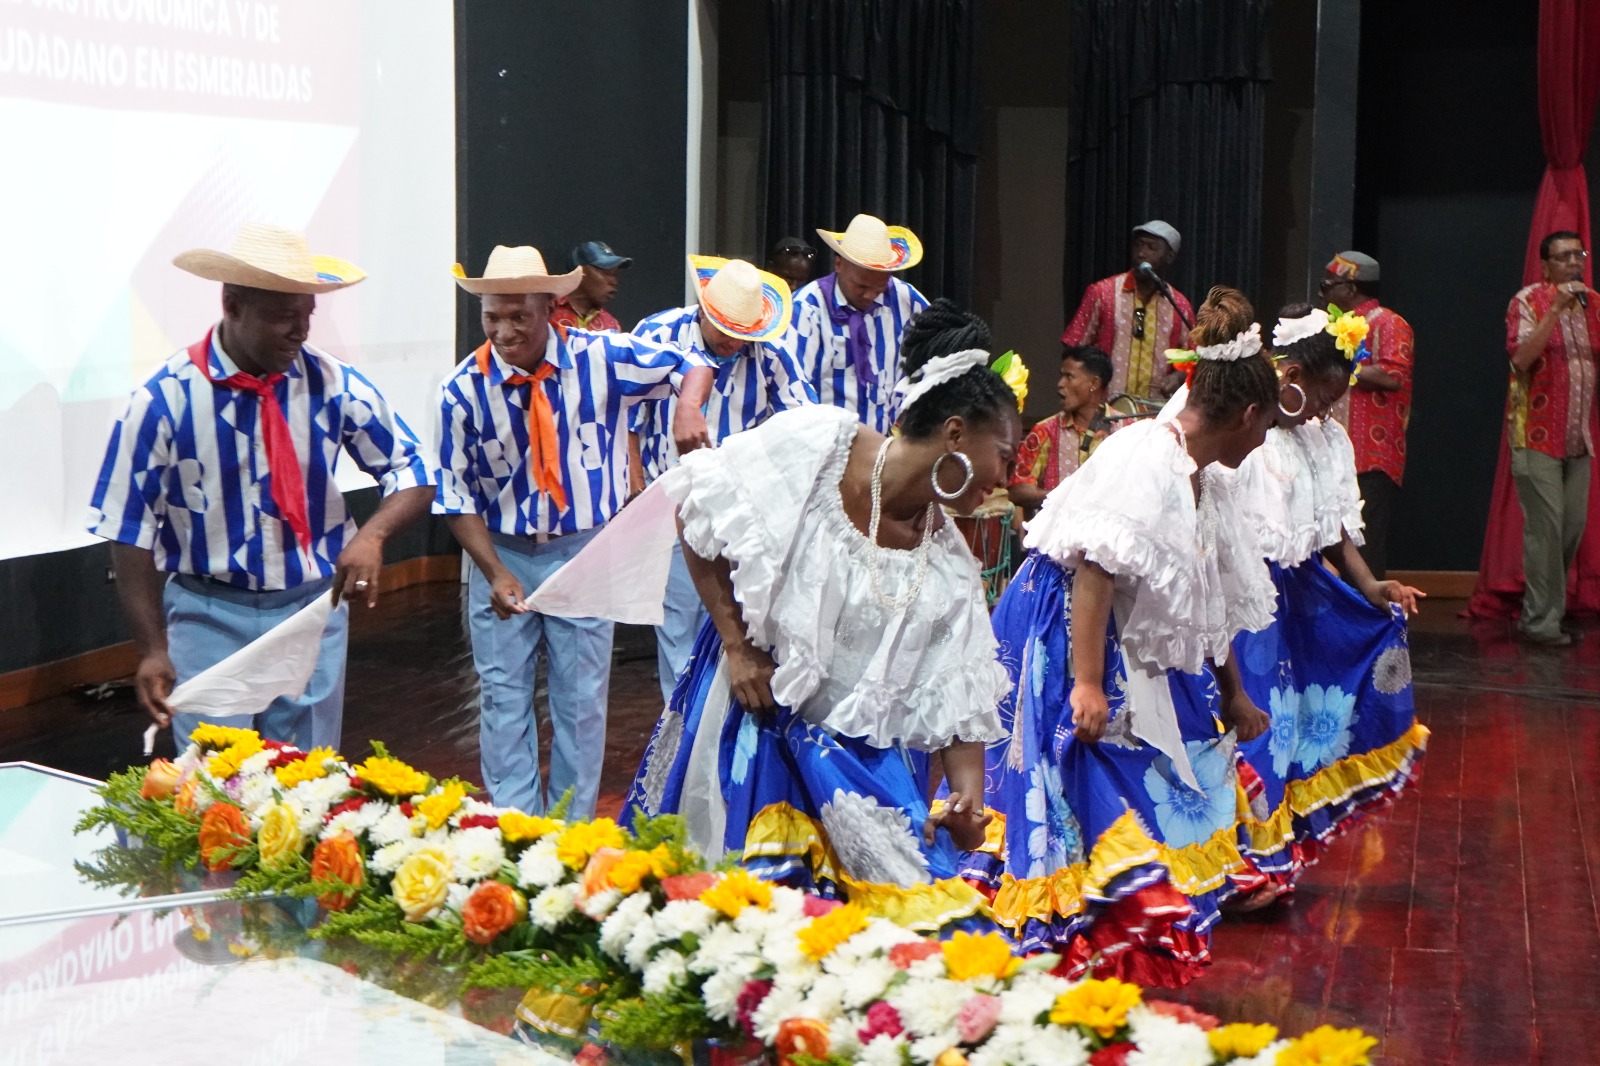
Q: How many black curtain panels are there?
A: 2